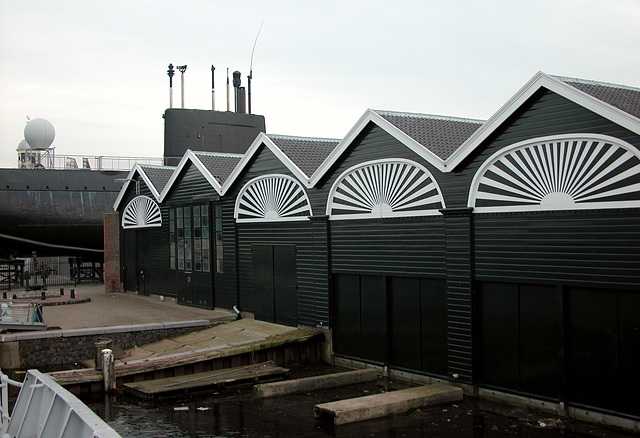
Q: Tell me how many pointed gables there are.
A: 5